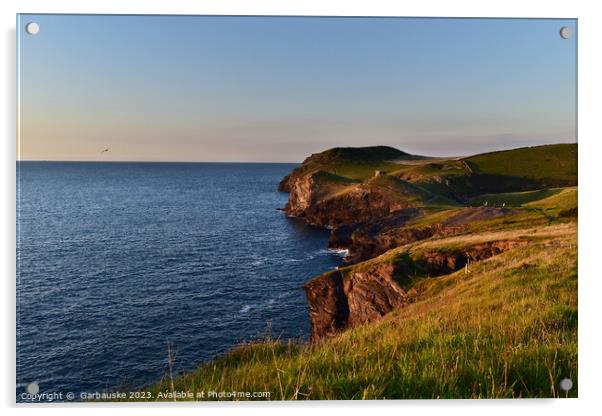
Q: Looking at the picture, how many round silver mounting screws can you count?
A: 4